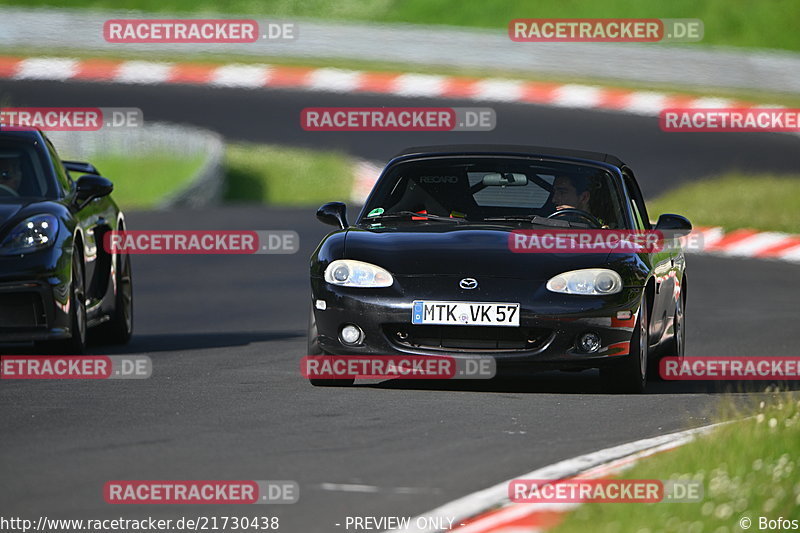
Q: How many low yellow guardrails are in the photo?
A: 0